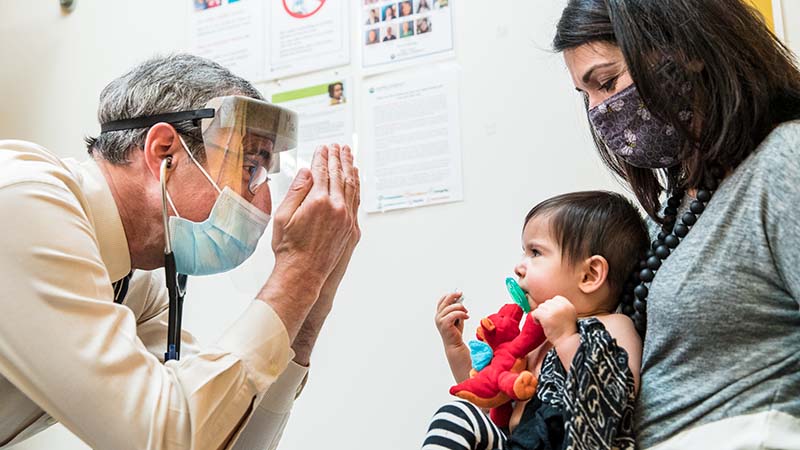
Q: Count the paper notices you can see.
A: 5